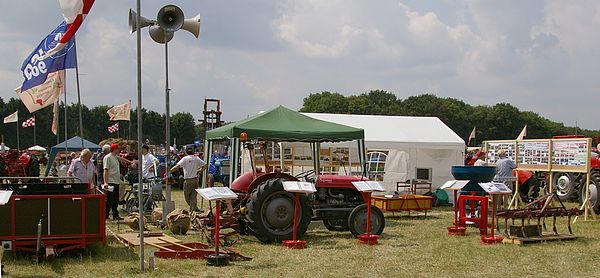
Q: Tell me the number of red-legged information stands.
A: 5